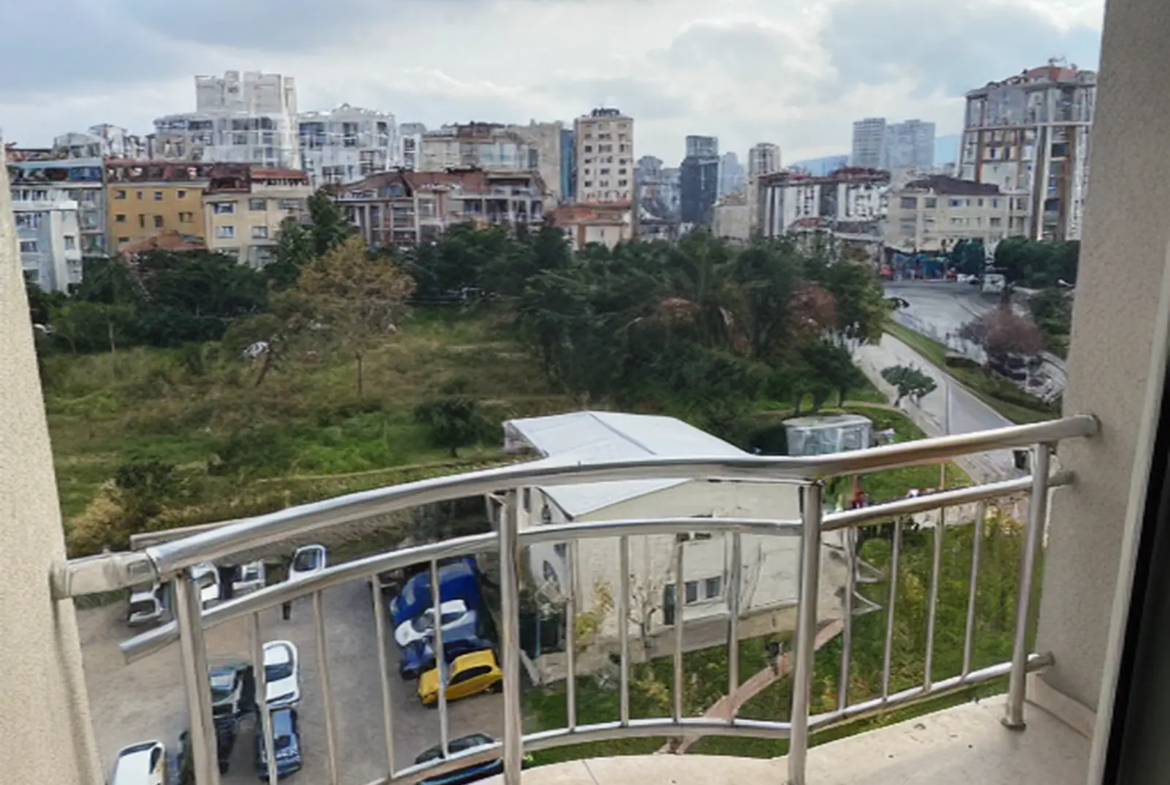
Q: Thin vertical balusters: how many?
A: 12